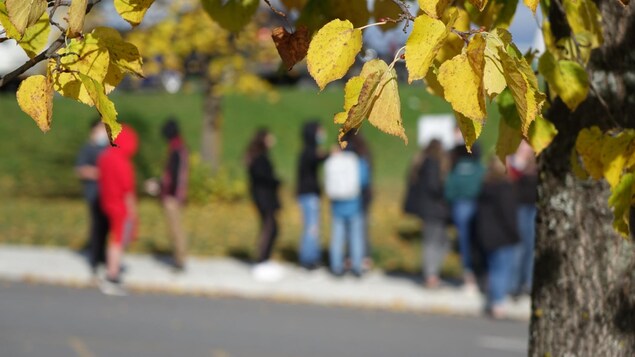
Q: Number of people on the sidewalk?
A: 11